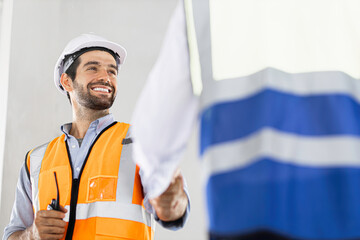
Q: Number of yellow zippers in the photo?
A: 0